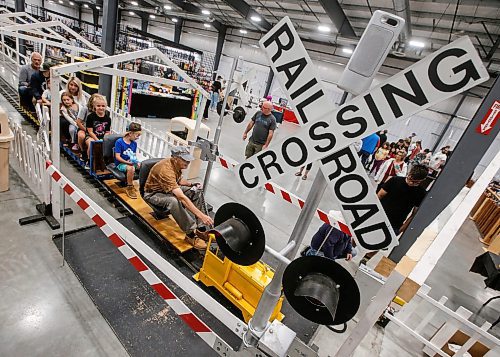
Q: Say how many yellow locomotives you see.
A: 1